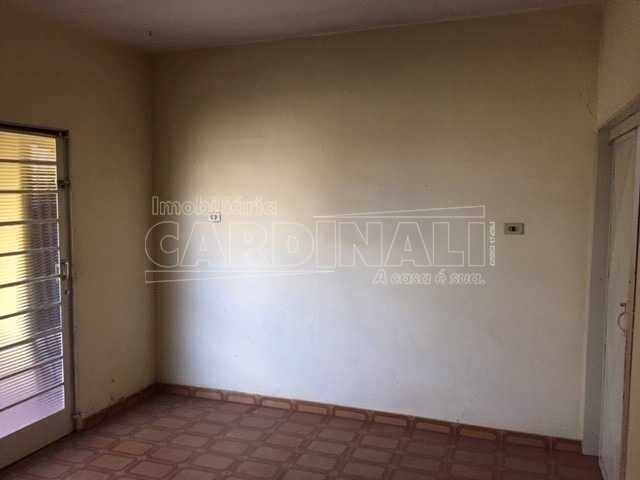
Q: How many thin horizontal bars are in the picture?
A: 9